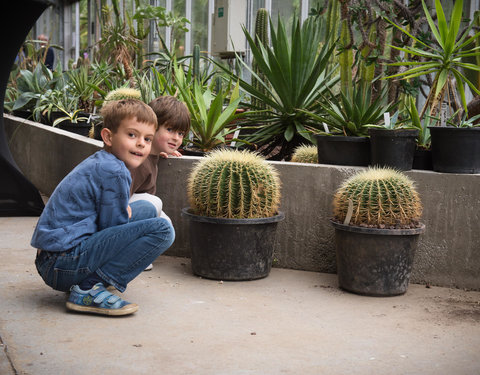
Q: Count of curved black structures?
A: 1